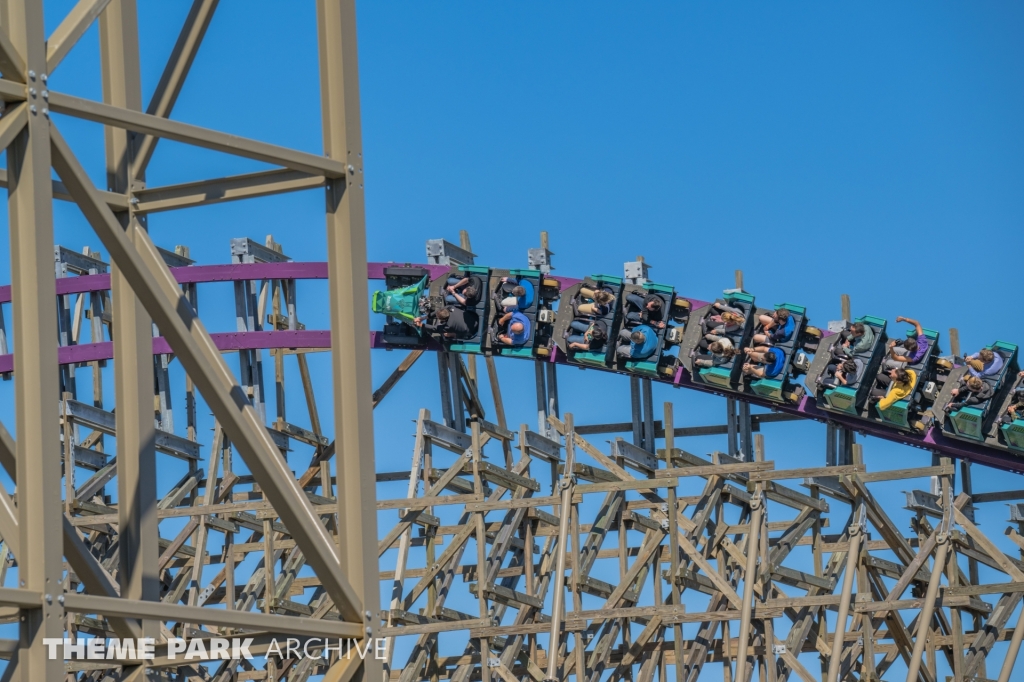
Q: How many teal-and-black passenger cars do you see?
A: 5